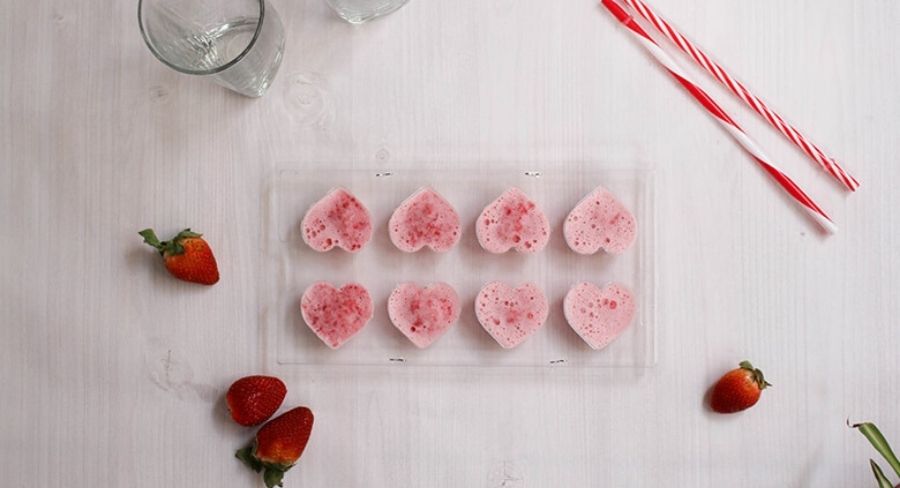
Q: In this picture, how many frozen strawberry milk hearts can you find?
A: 8